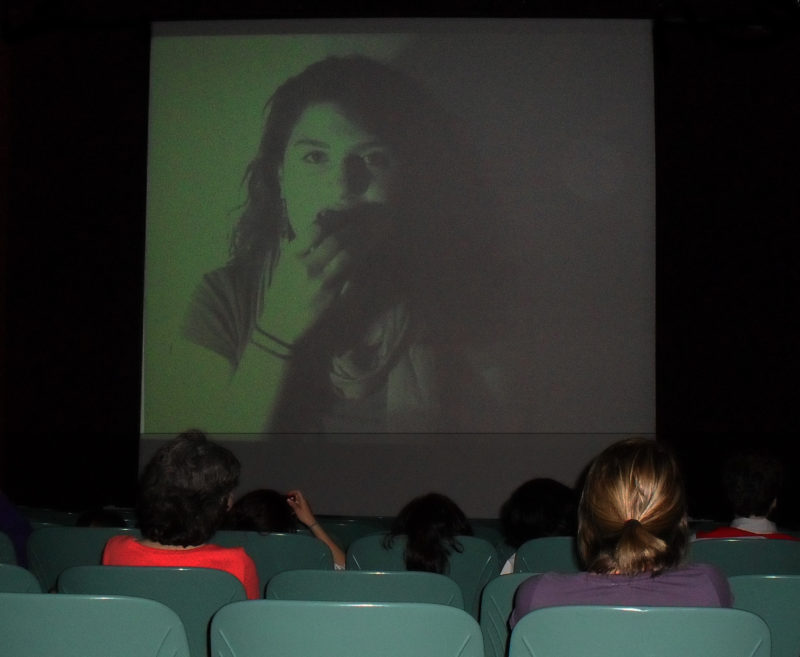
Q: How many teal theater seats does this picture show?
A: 14